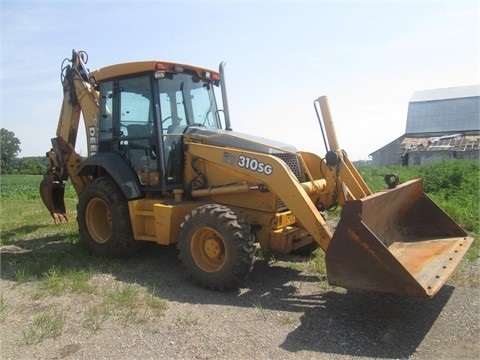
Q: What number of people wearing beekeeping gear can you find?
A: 0